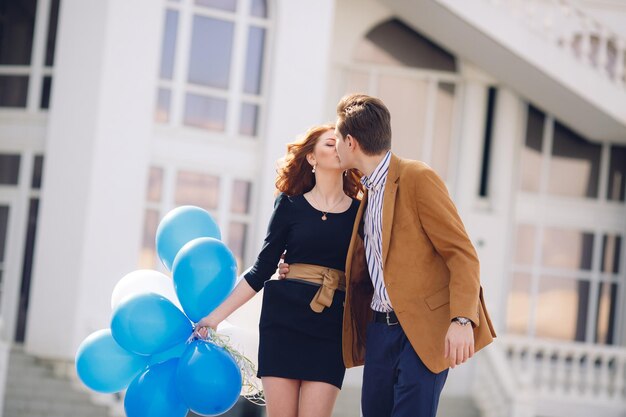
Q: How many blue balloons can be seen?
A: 6